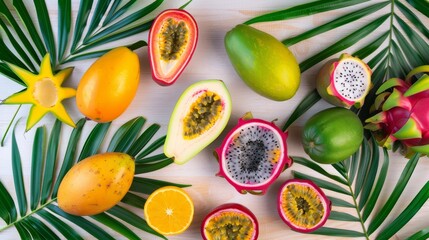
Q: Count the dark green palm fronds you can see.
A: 4